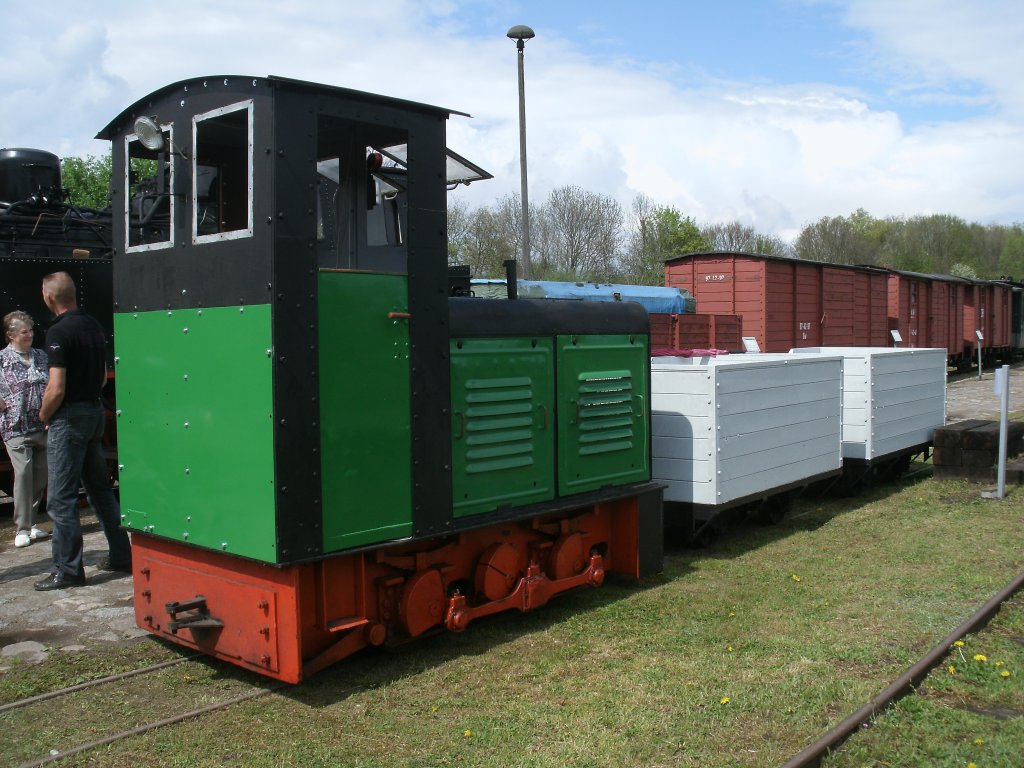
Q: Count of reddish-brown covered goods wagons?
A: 3